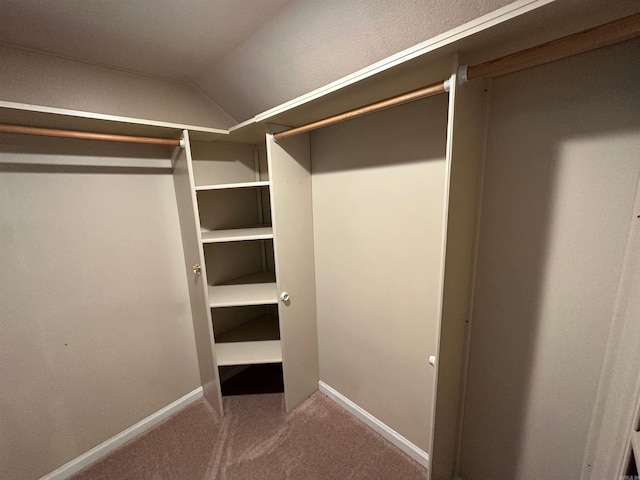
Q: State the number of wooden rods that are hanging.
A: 3